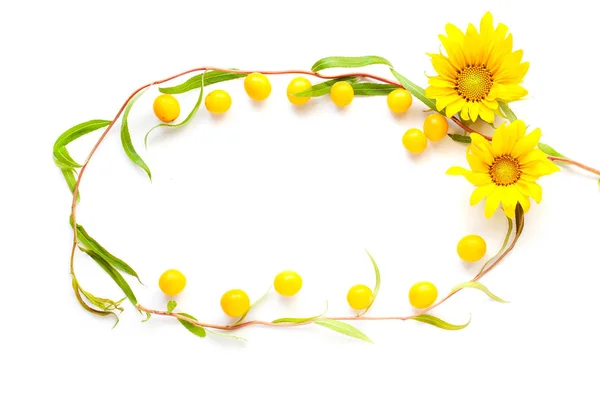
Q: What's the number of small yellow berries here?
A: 14